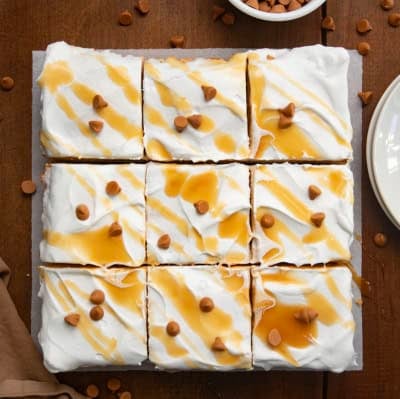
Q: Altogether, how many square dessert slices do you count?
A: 9